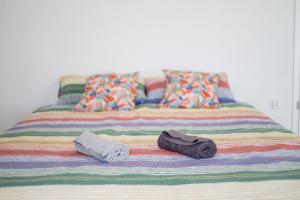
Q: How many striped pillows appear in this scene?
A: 2